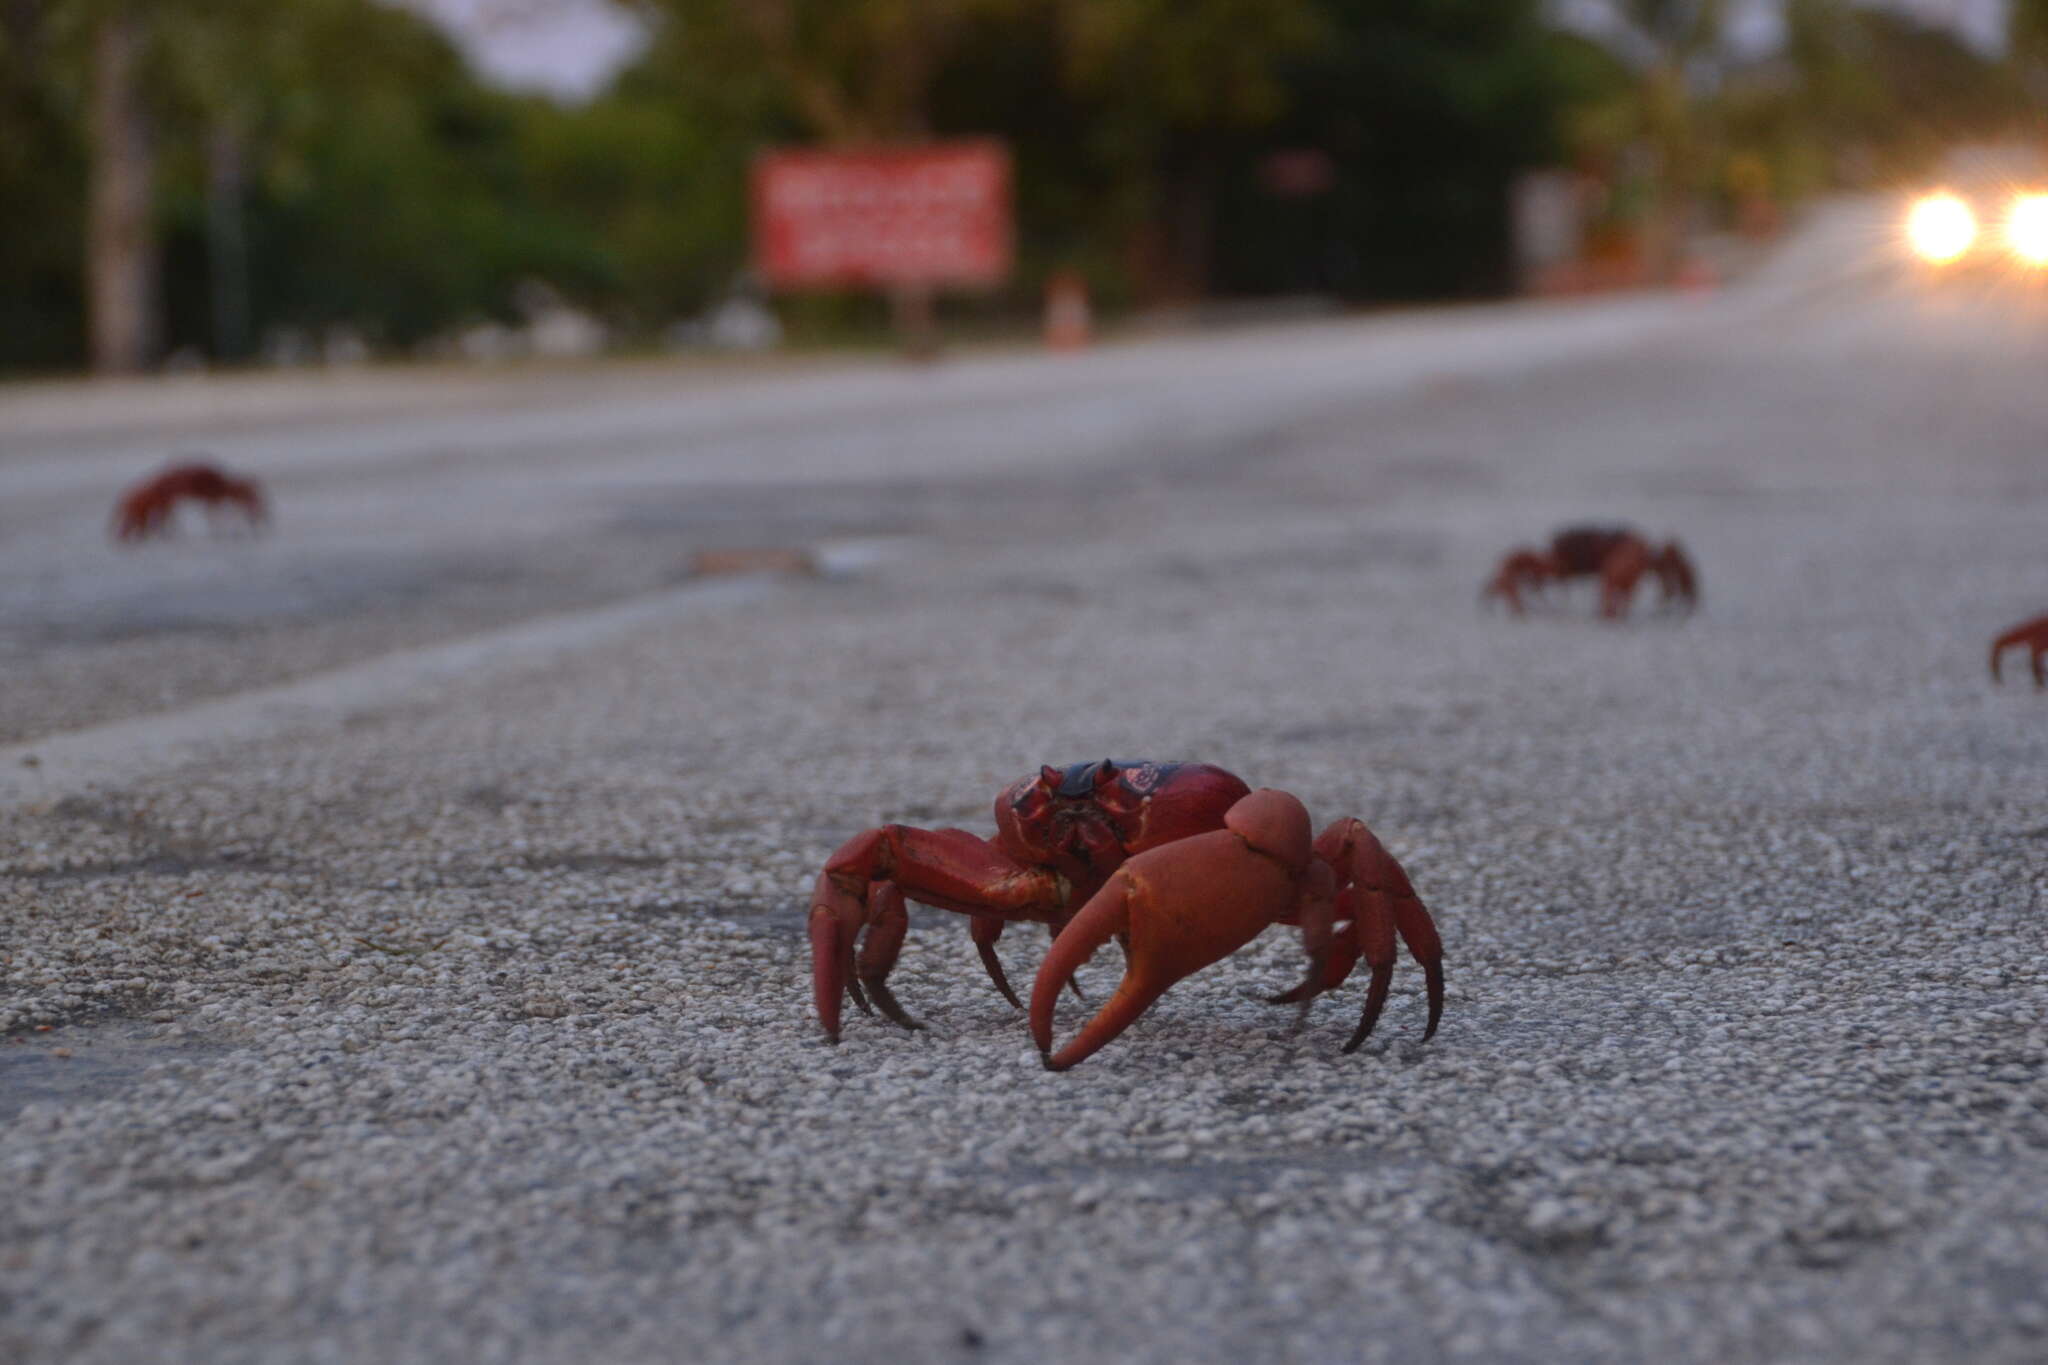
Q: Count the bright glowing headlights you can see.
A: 2